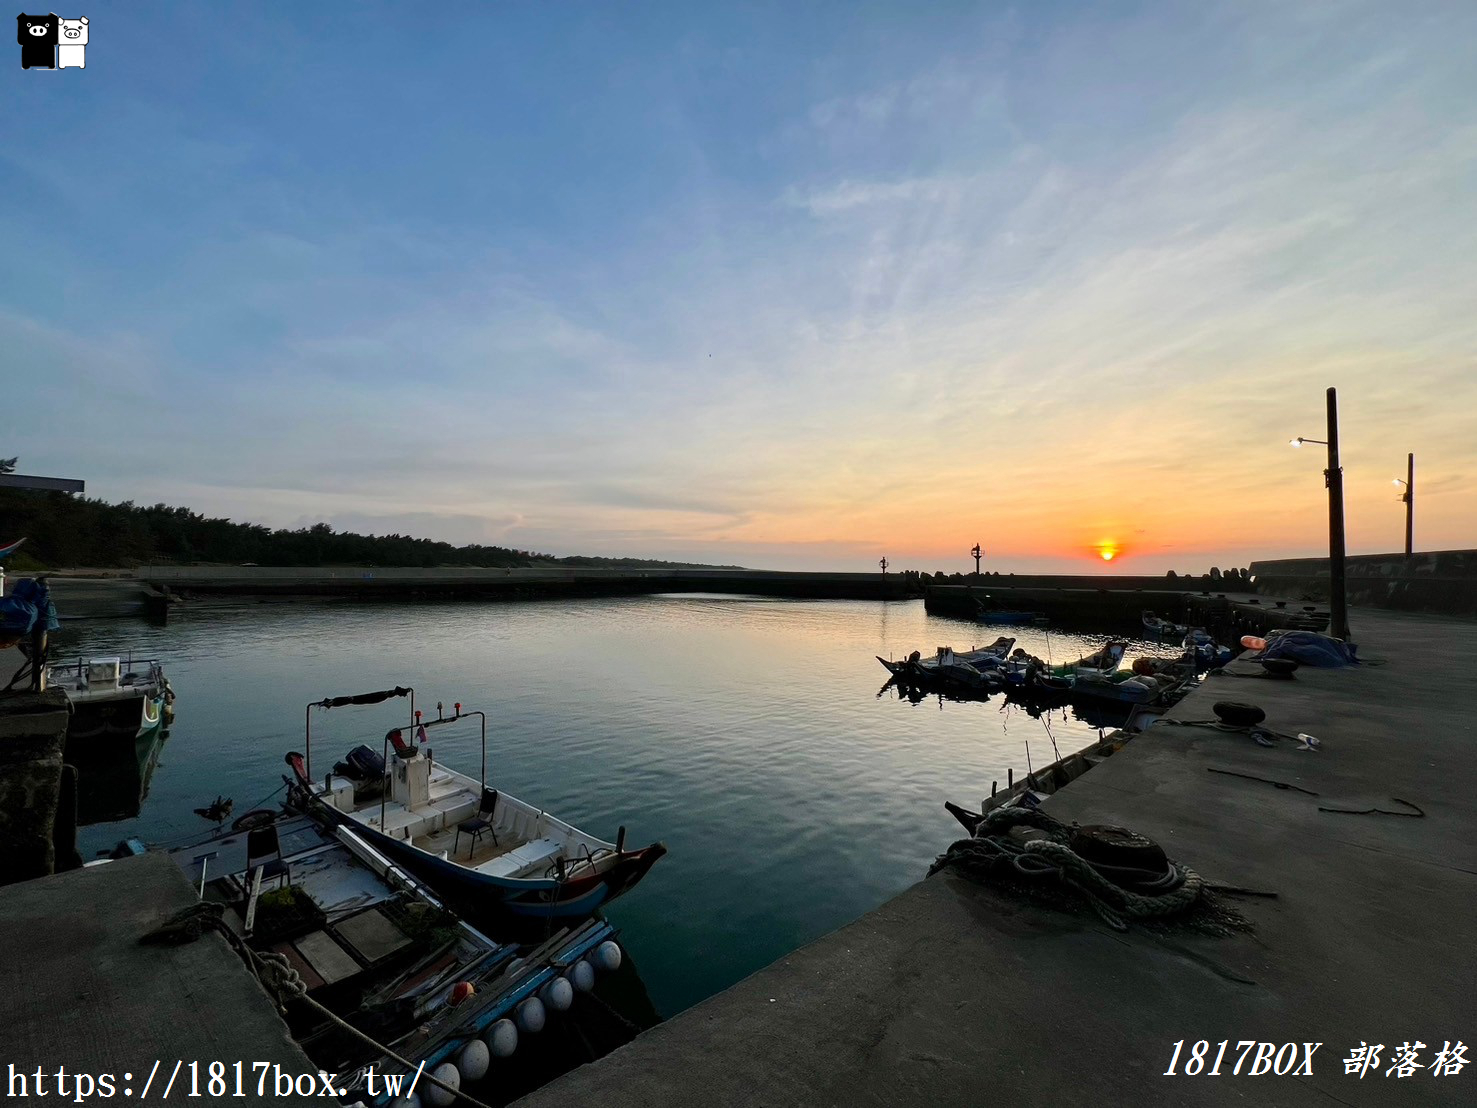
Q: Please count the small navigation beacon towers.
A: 2